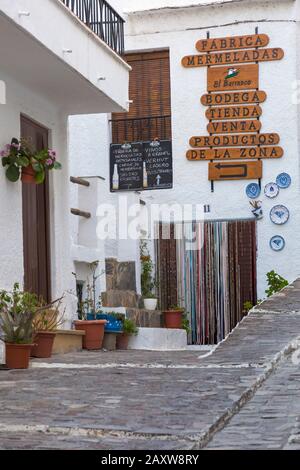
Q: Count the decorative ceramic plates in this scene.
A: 5